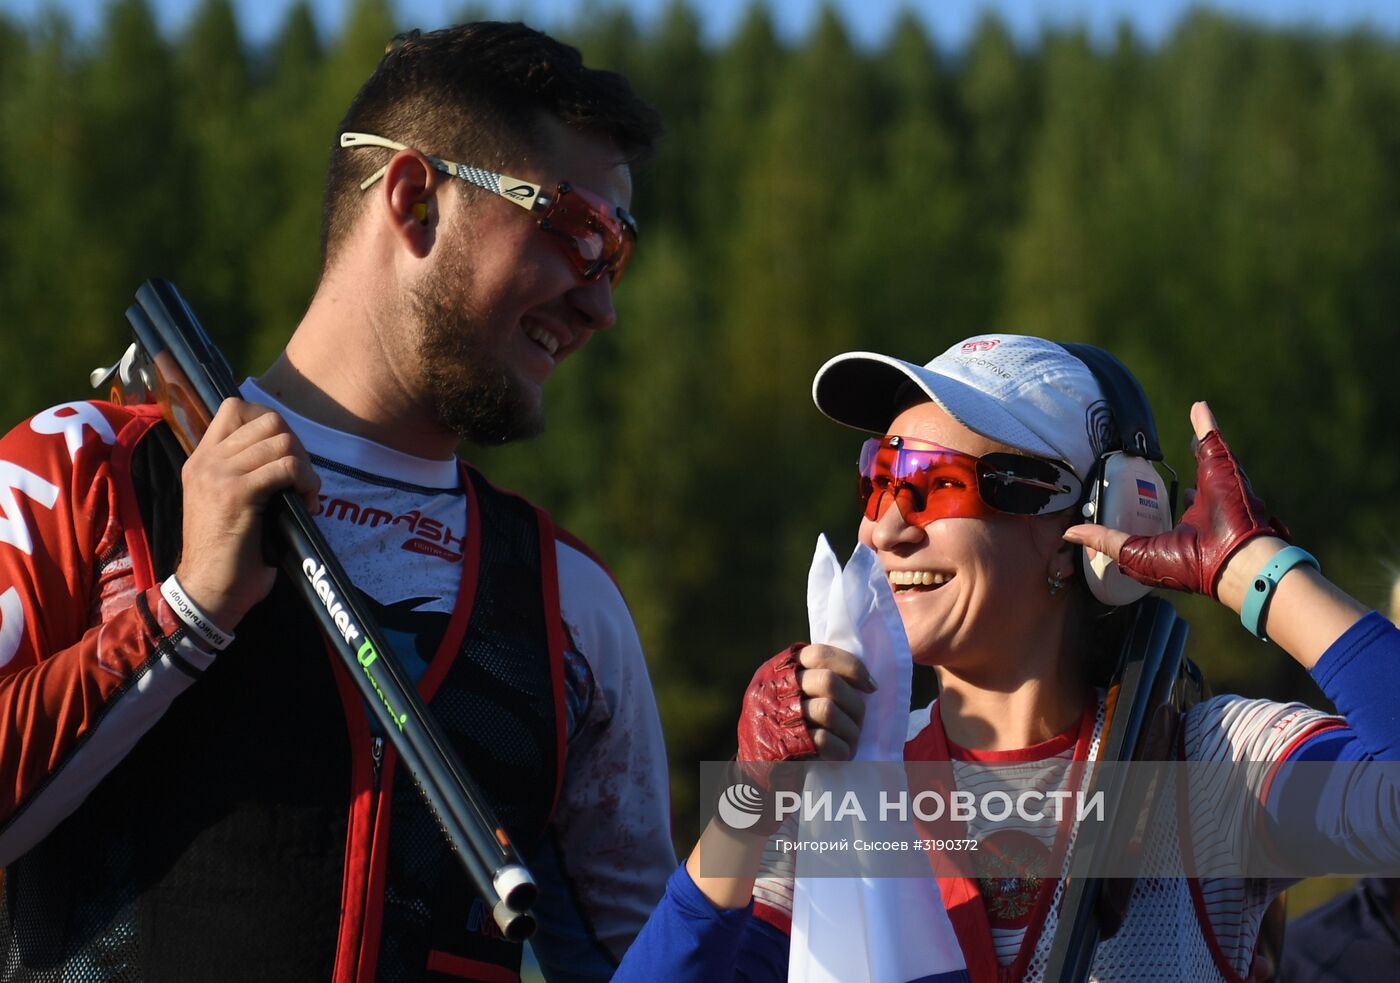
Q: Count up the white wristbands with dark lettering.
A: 1